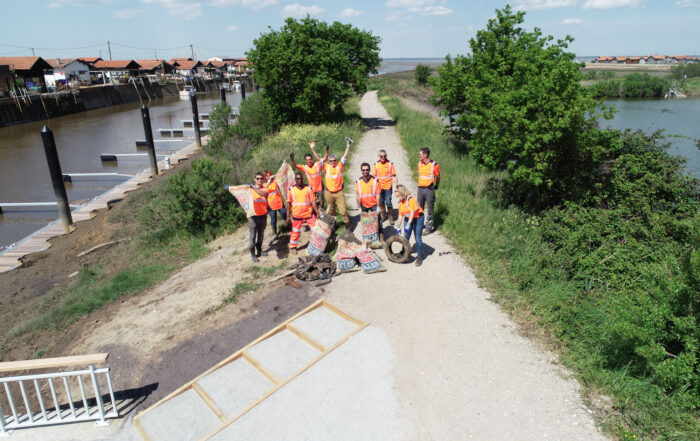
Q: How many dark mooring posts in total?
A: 5